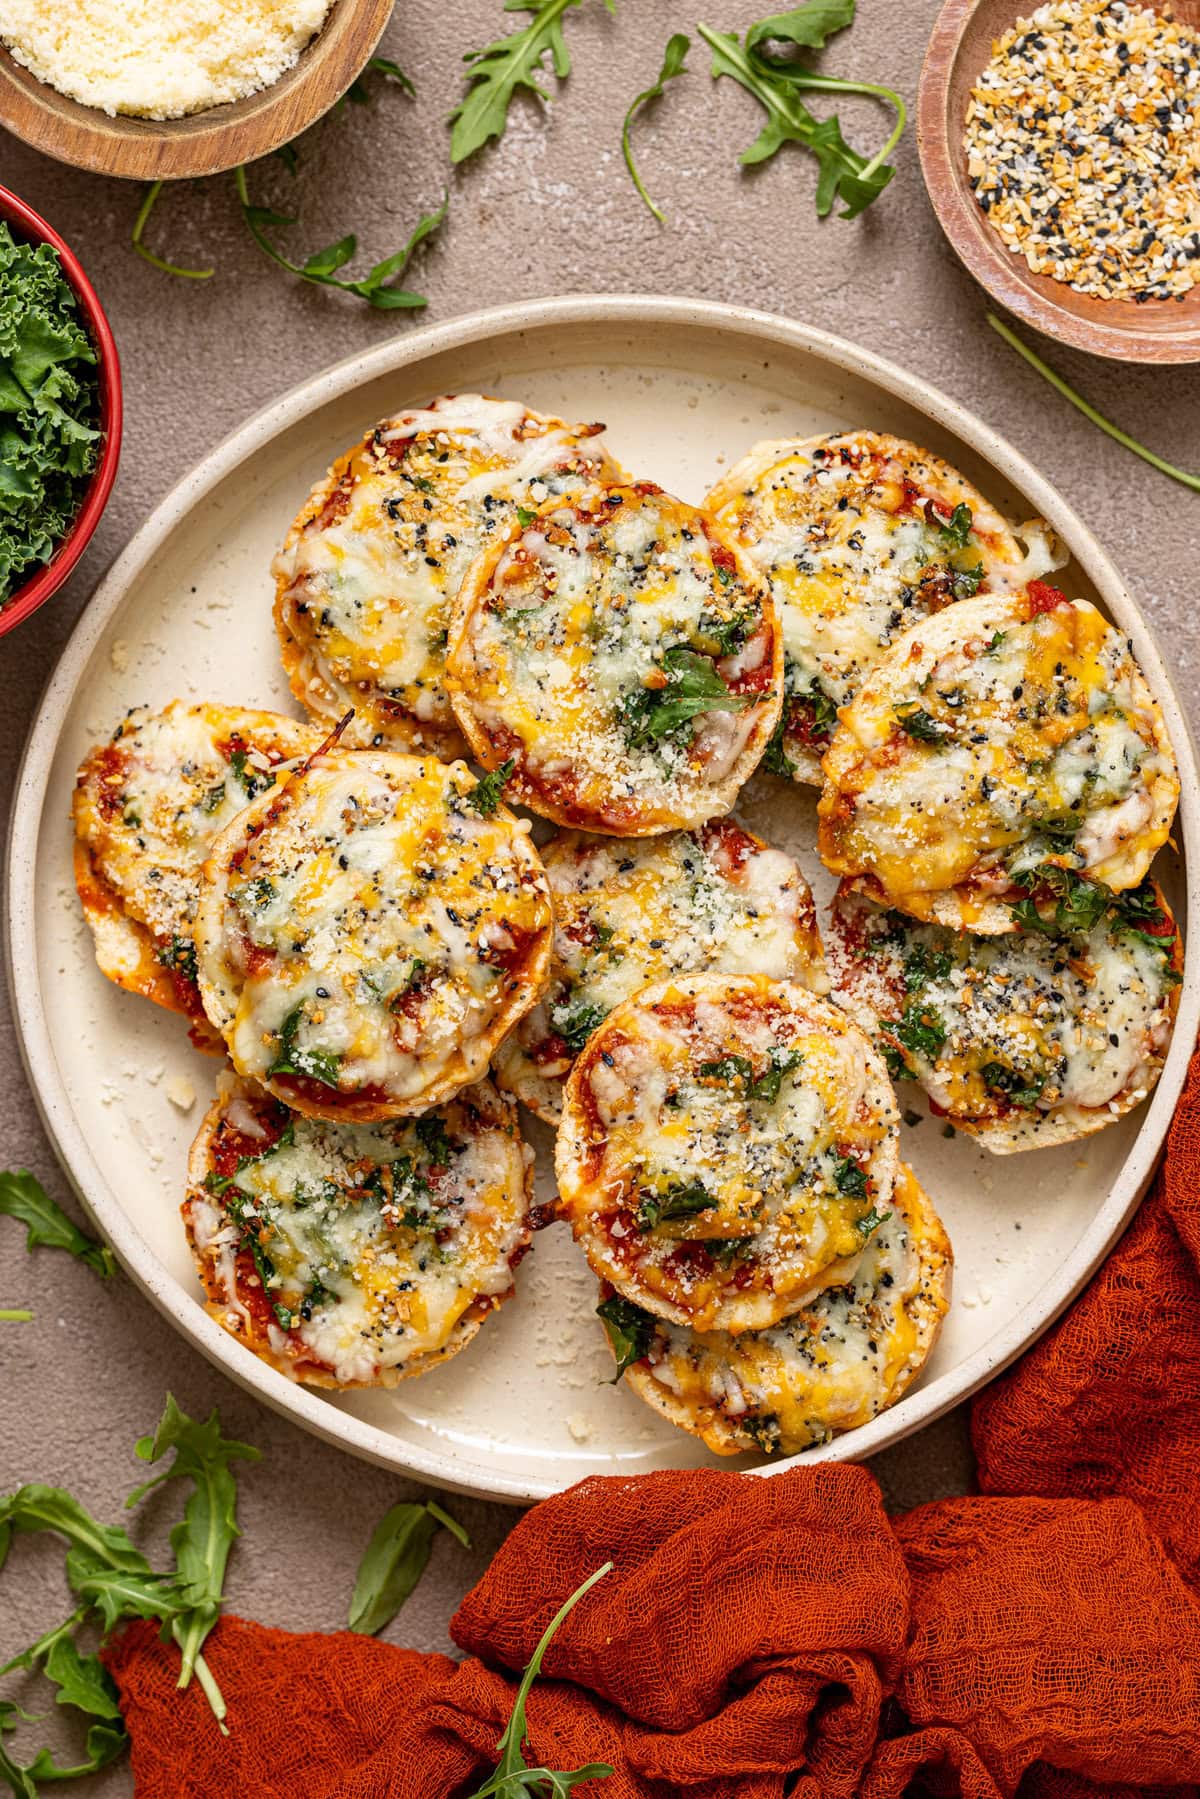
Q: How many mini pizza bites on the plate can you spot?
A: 11